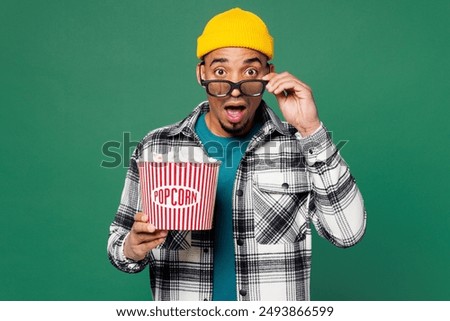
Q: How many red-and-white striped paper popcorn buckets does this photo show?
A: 1